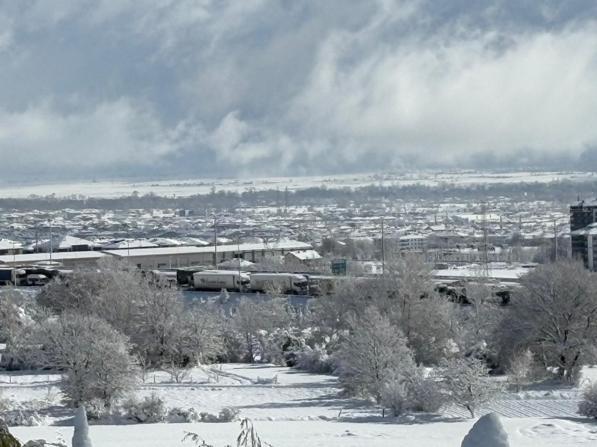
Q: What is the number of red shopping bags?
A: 0